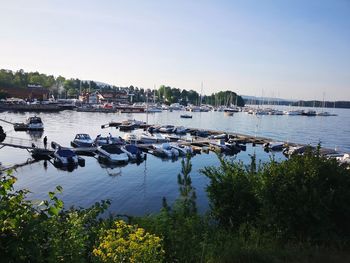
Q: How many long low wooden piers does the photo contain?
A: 2